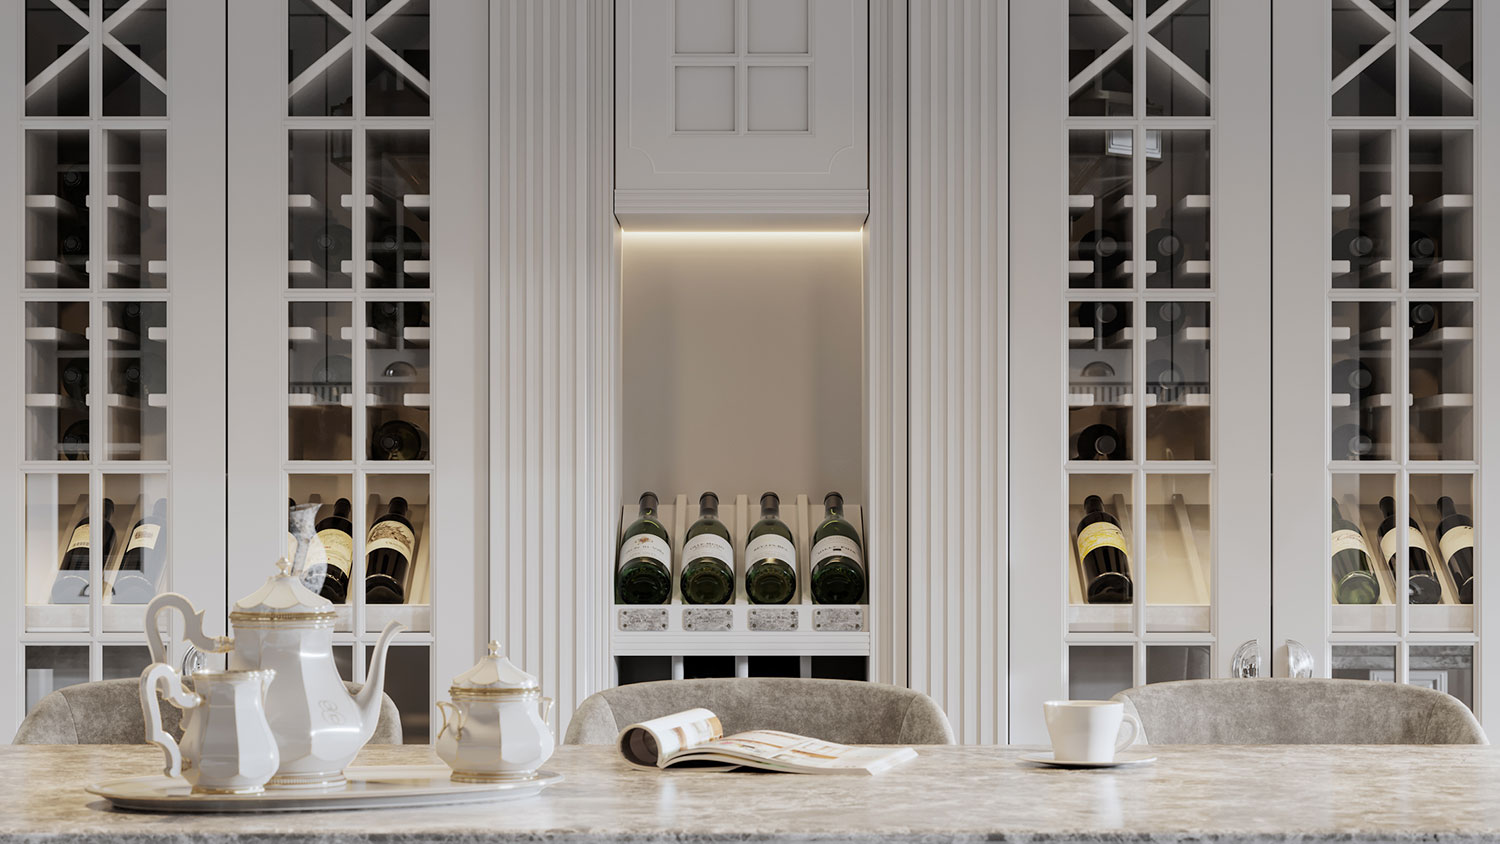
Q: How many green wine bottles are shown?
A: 5